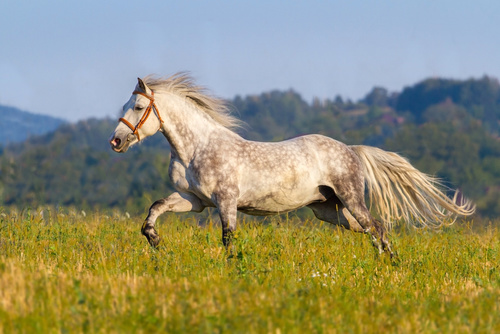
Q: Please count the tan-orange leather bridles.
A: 1